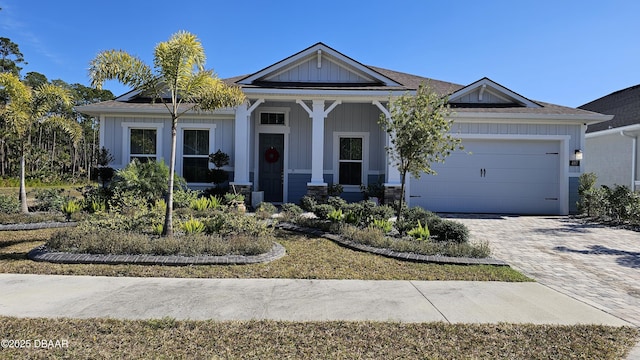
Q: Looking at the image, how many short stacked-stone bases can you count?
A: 3